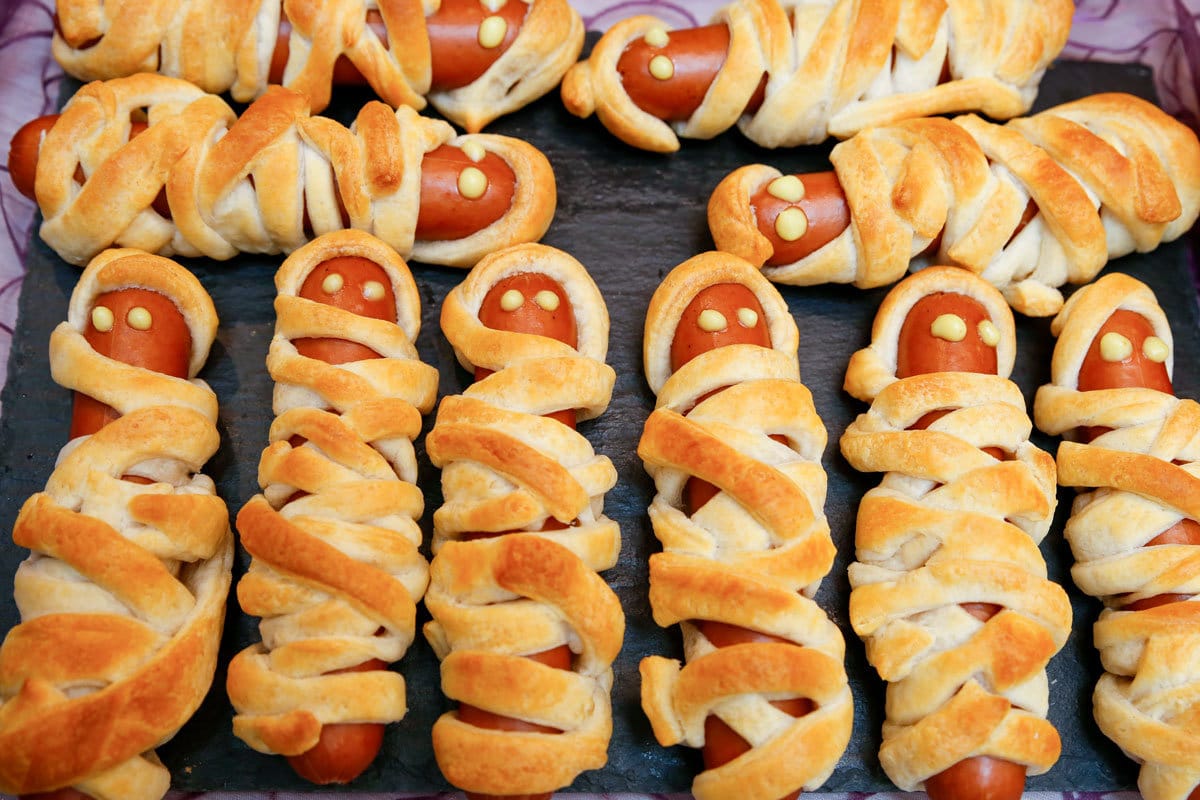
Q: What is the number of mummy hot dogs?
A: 10